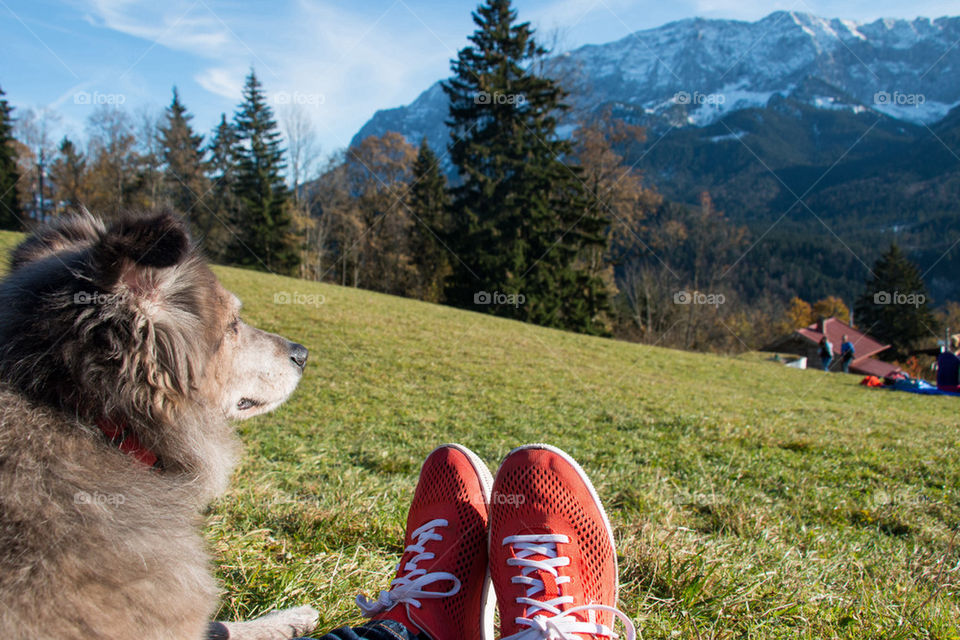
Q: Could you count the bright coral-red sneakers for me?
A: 2